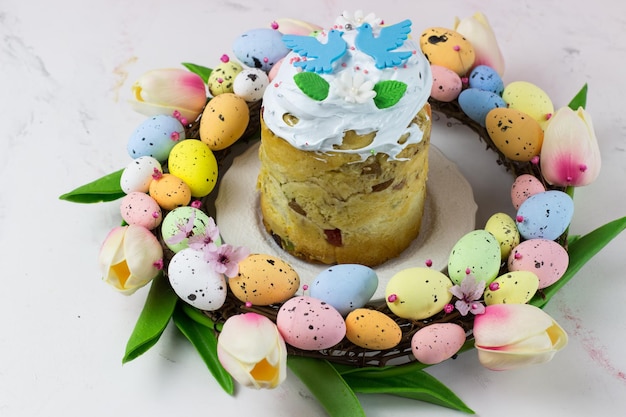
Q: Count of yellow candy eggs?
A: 6